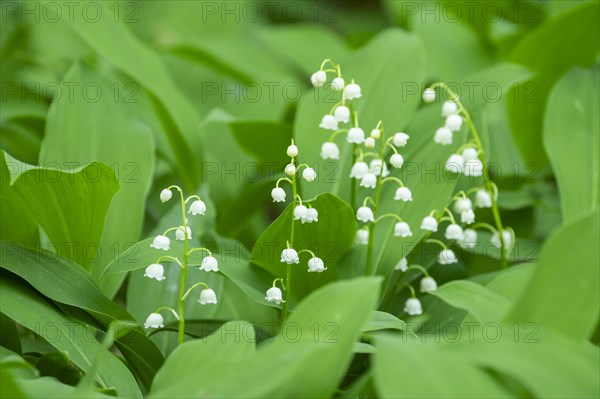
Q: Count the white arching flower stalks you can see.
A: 6